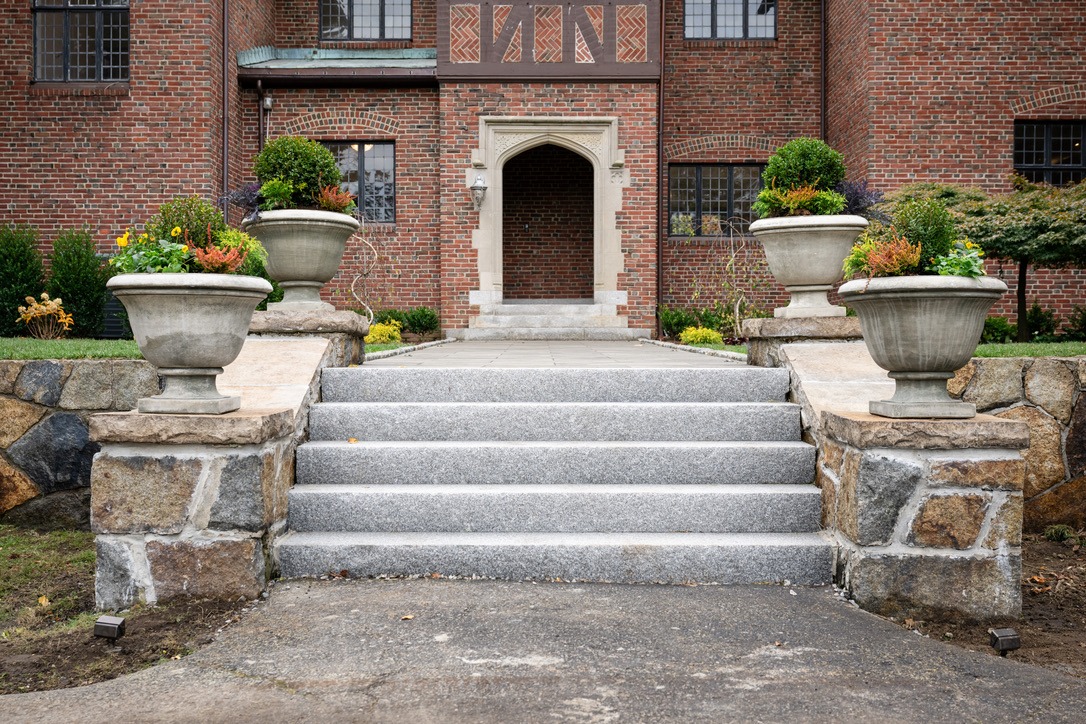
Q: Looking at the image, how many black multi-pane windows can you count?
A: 6